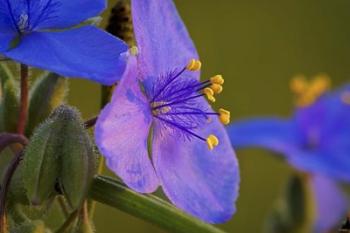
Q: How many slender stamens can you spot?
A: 6